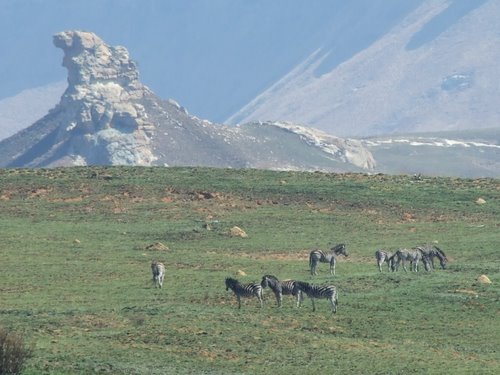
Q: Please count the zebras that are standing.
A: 8